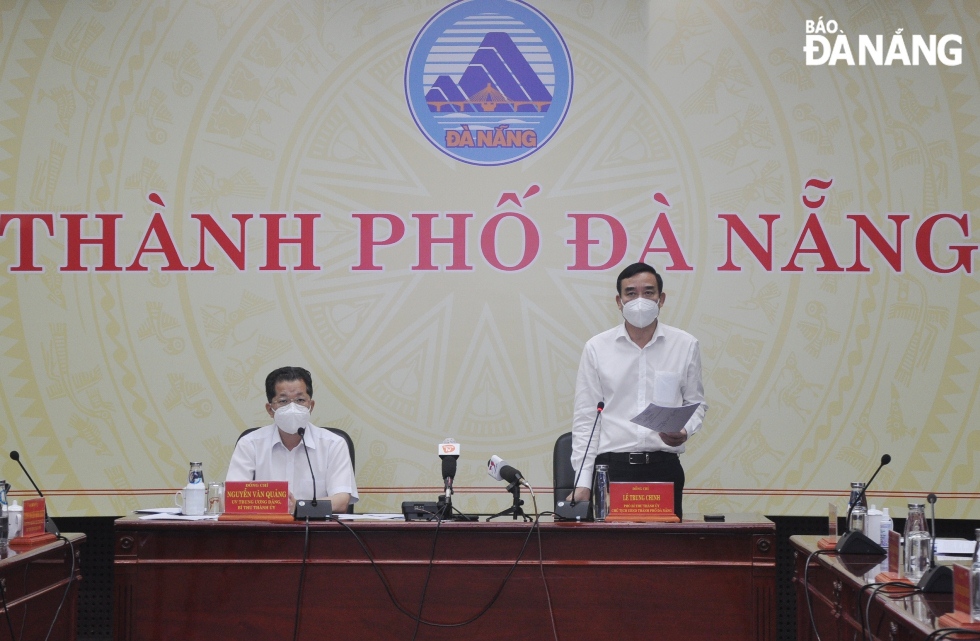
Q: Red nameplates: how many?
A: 6